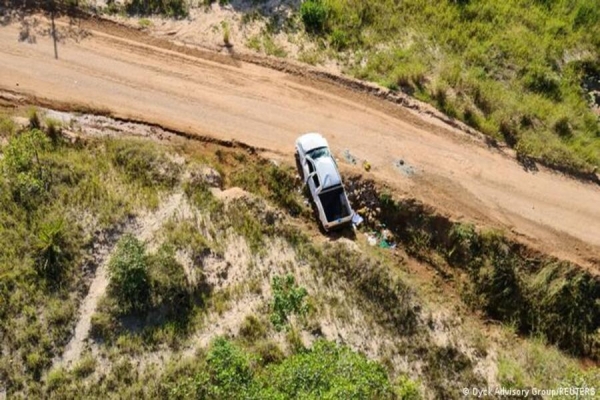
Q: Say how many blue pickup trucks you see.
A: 0